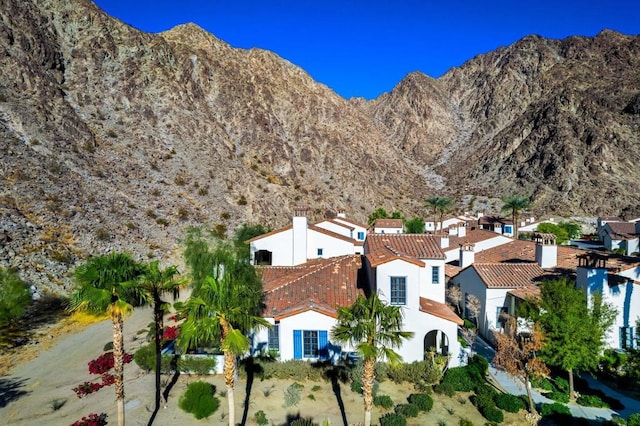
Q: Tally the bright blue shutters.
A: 2